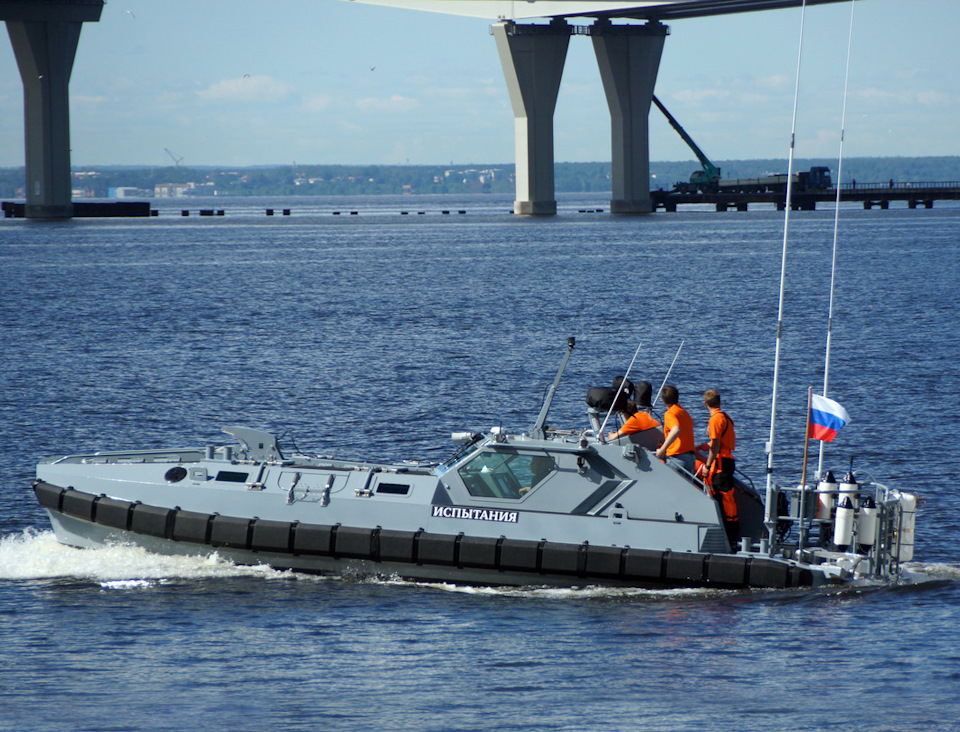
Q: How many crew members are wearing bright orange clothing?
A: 3